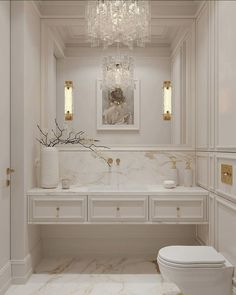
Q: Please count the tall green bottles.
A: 0